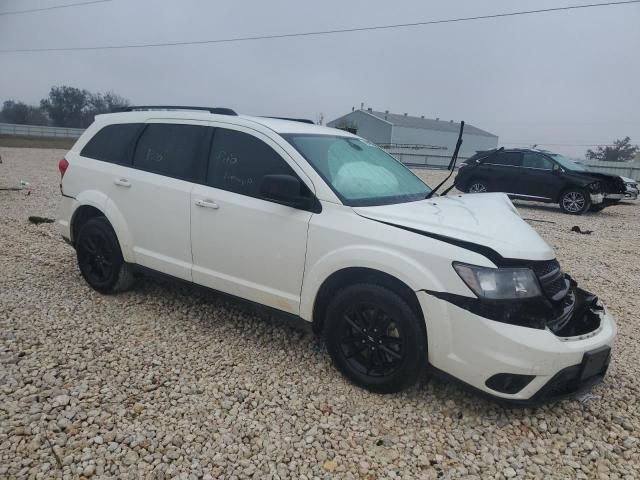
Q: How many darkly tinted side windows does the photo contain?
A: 3